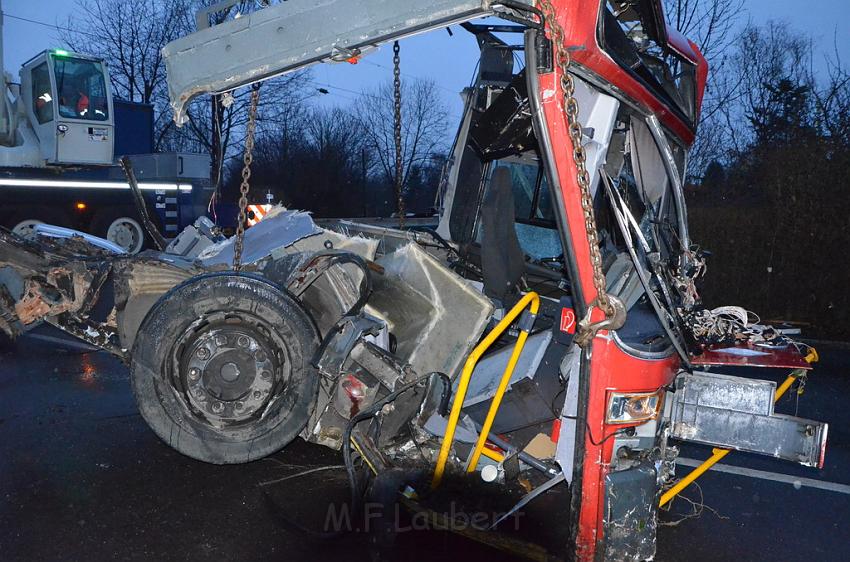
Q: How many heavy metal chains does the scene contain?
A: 3